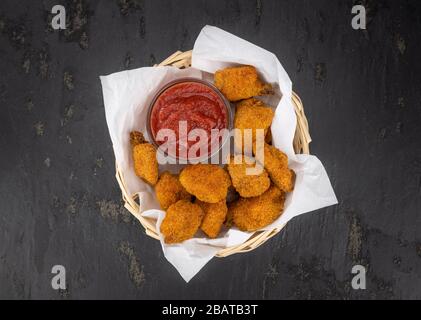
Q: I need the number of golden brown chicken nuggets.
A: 10